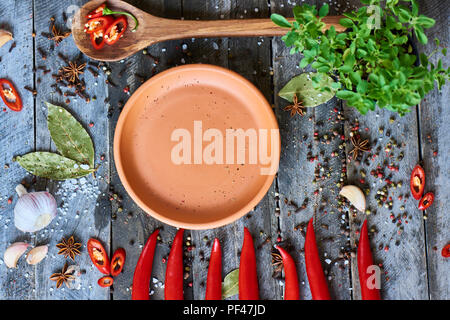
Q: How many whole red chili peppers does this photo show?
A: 7